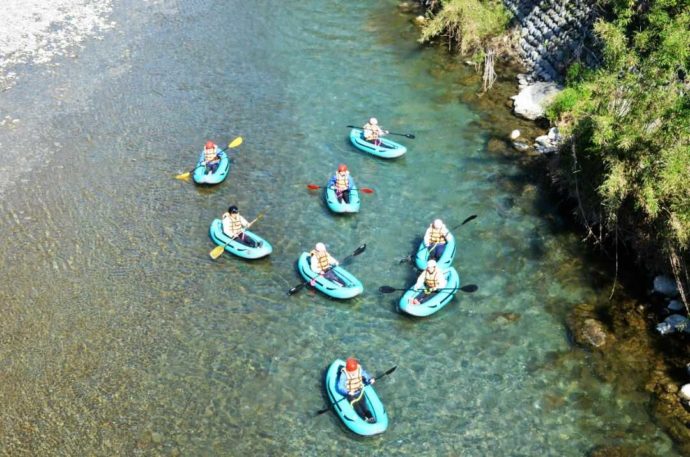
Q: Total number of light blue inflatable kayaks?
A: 8